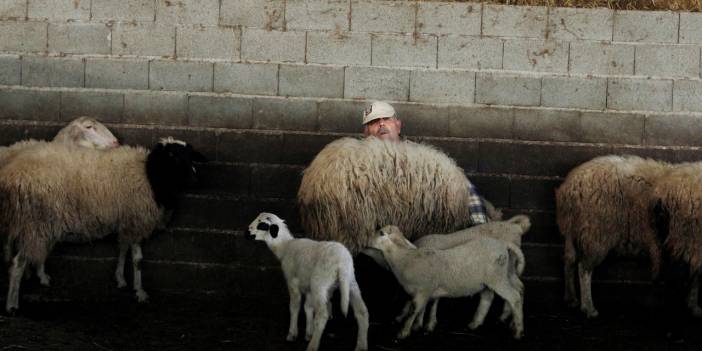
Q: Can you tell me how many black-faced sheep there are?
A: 1